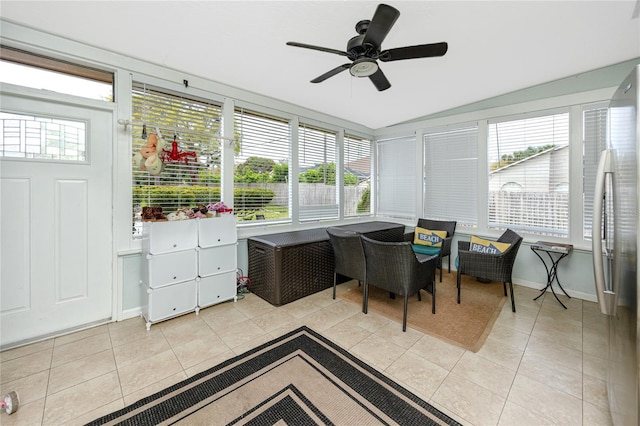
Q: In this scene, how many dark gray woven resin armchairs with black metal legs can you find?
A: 4